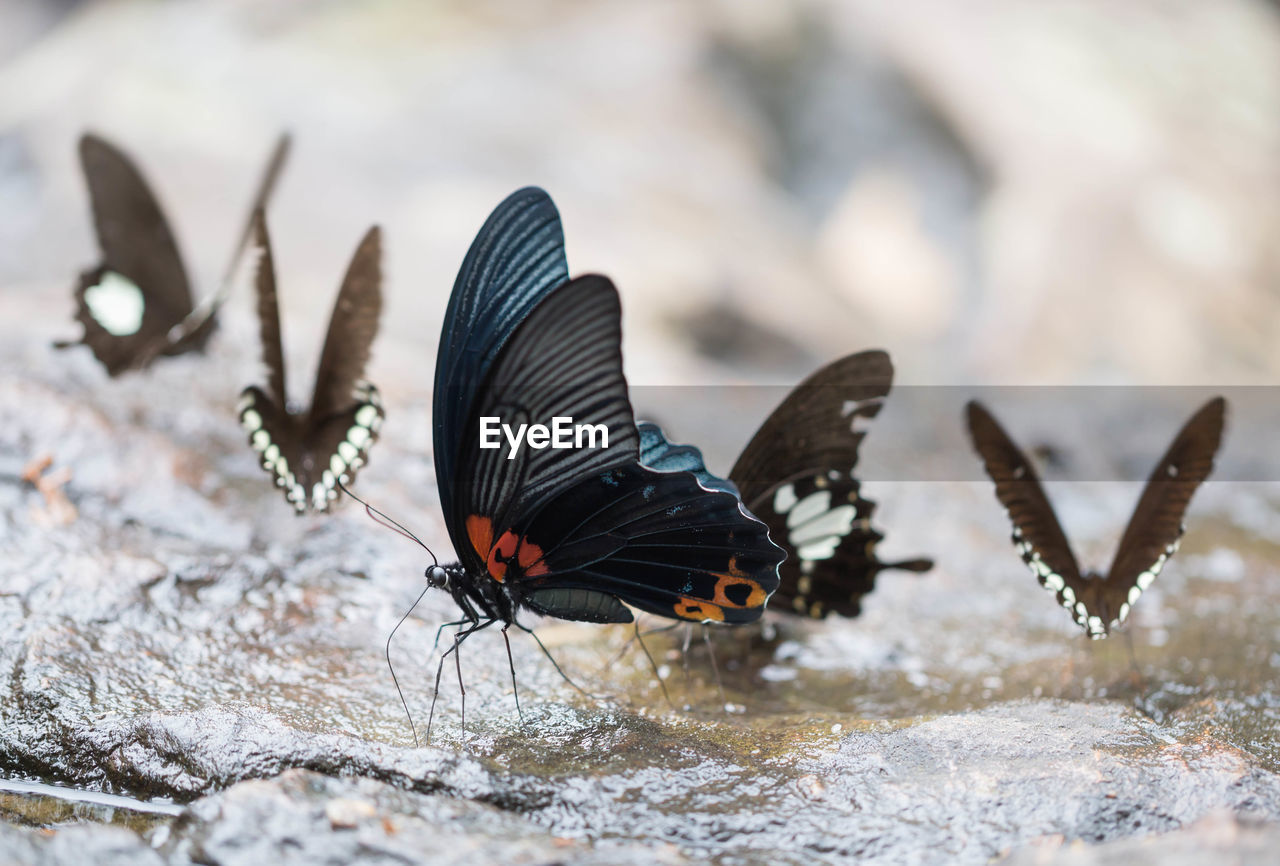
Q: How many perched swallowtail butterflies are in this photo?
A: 5